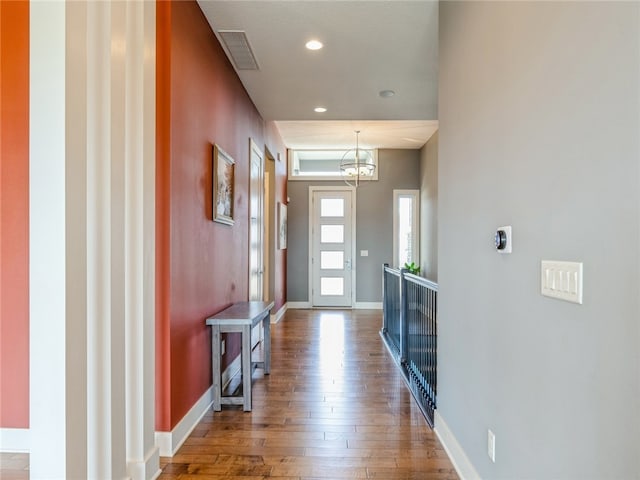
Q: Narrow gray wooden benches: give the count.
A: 1